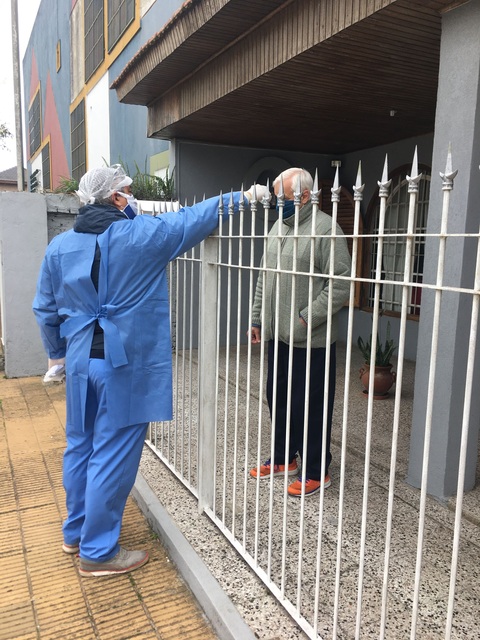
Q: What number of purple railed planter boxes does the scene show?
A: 0